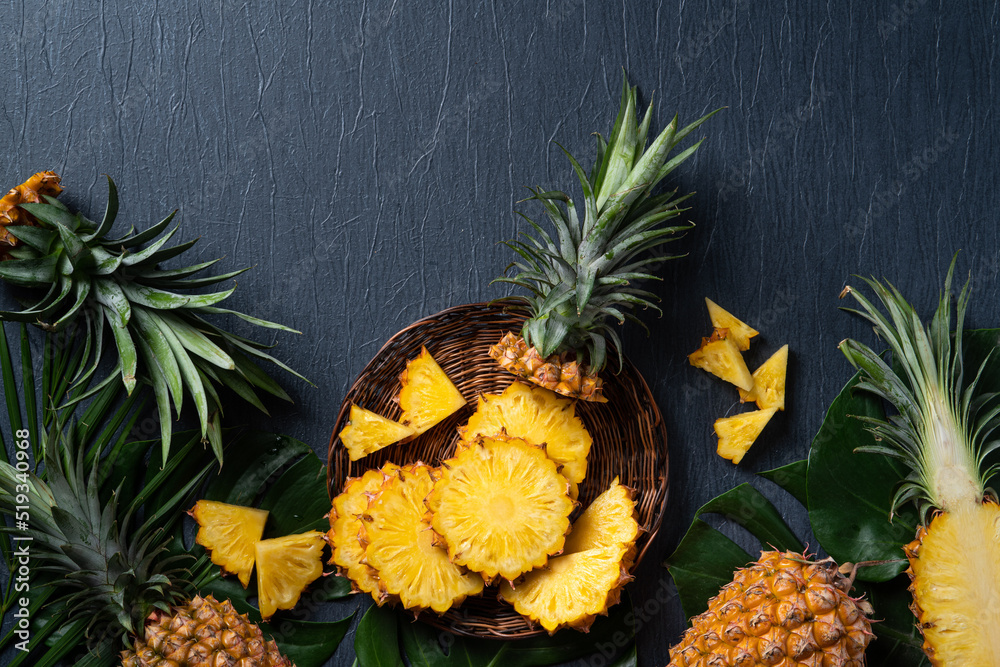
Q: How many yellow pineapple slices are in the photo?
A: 14